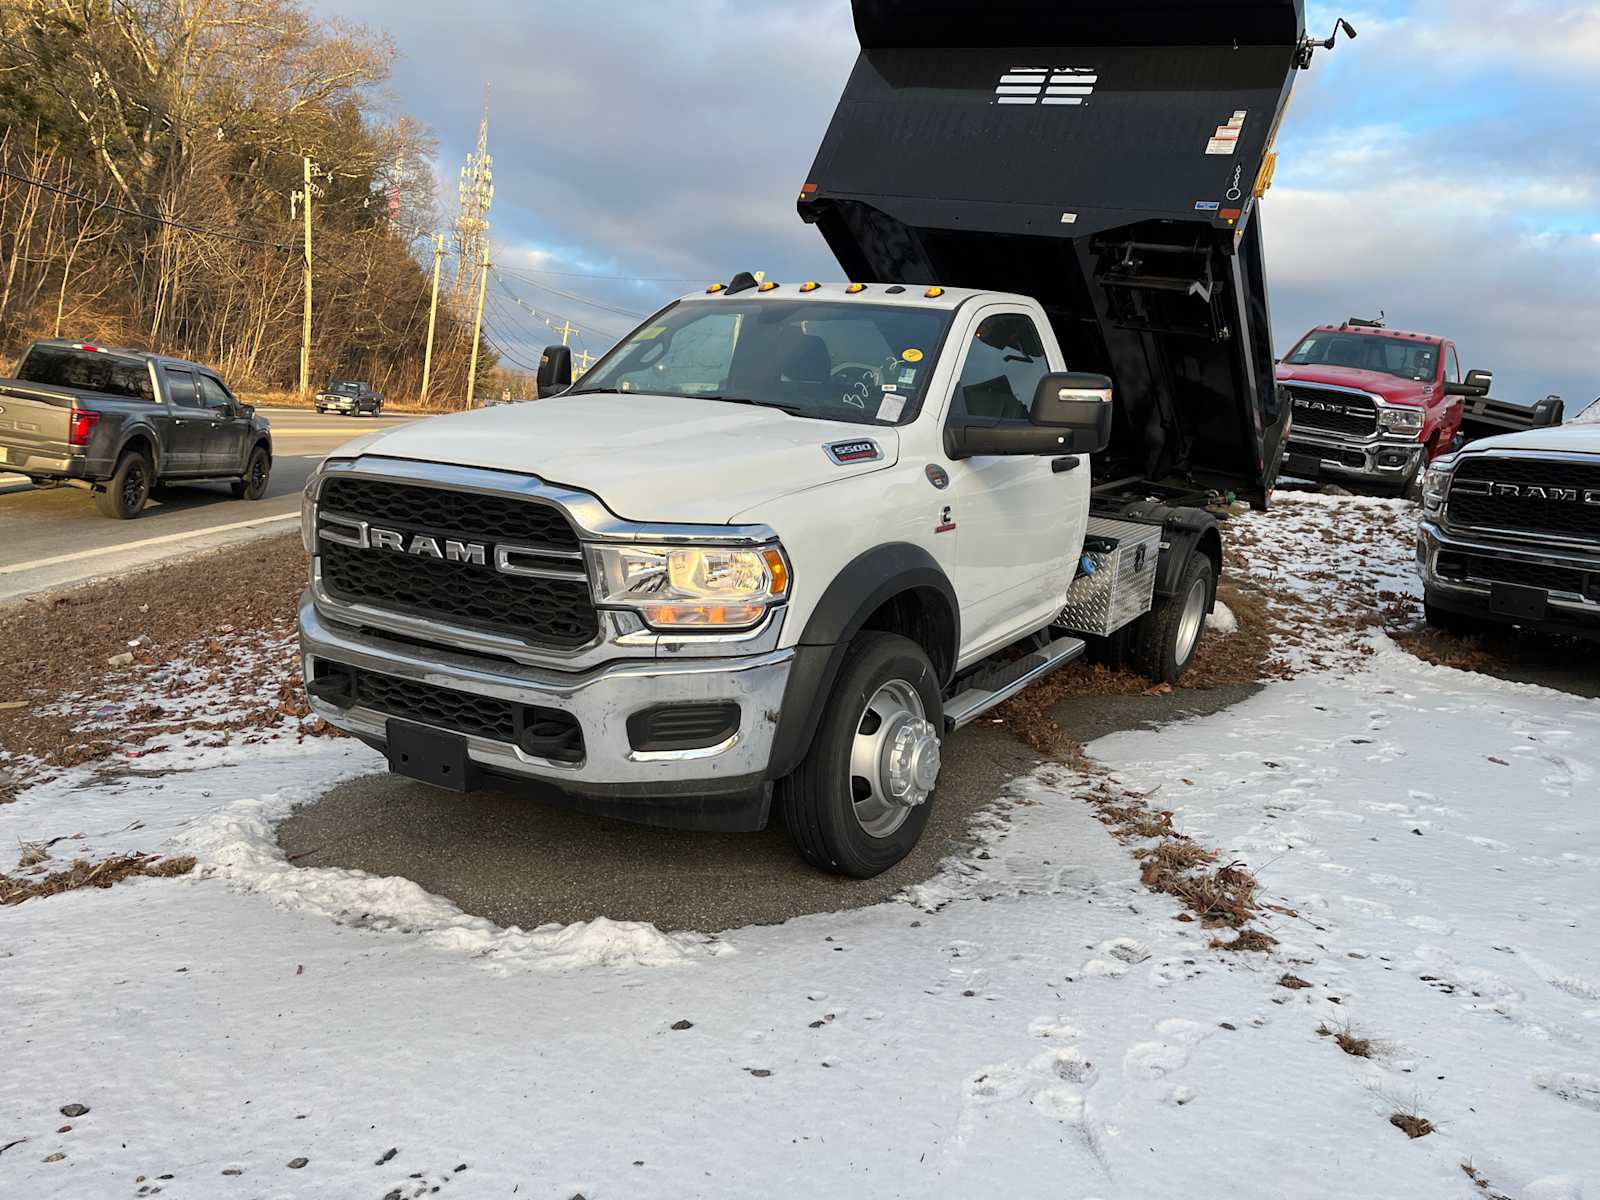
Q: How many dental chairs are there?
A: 0